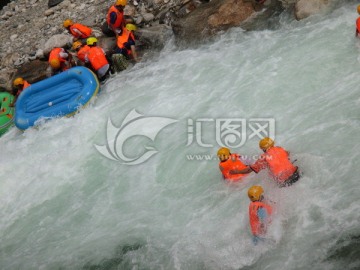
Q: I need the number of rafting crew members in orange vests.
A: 11